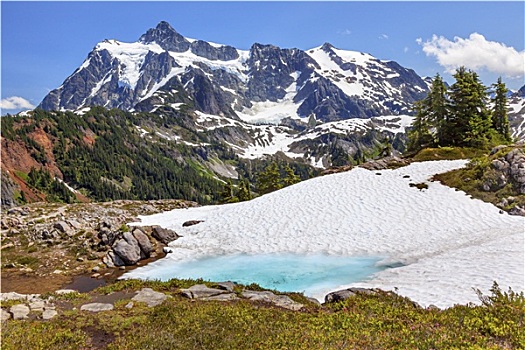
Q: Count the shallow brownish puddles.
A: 1